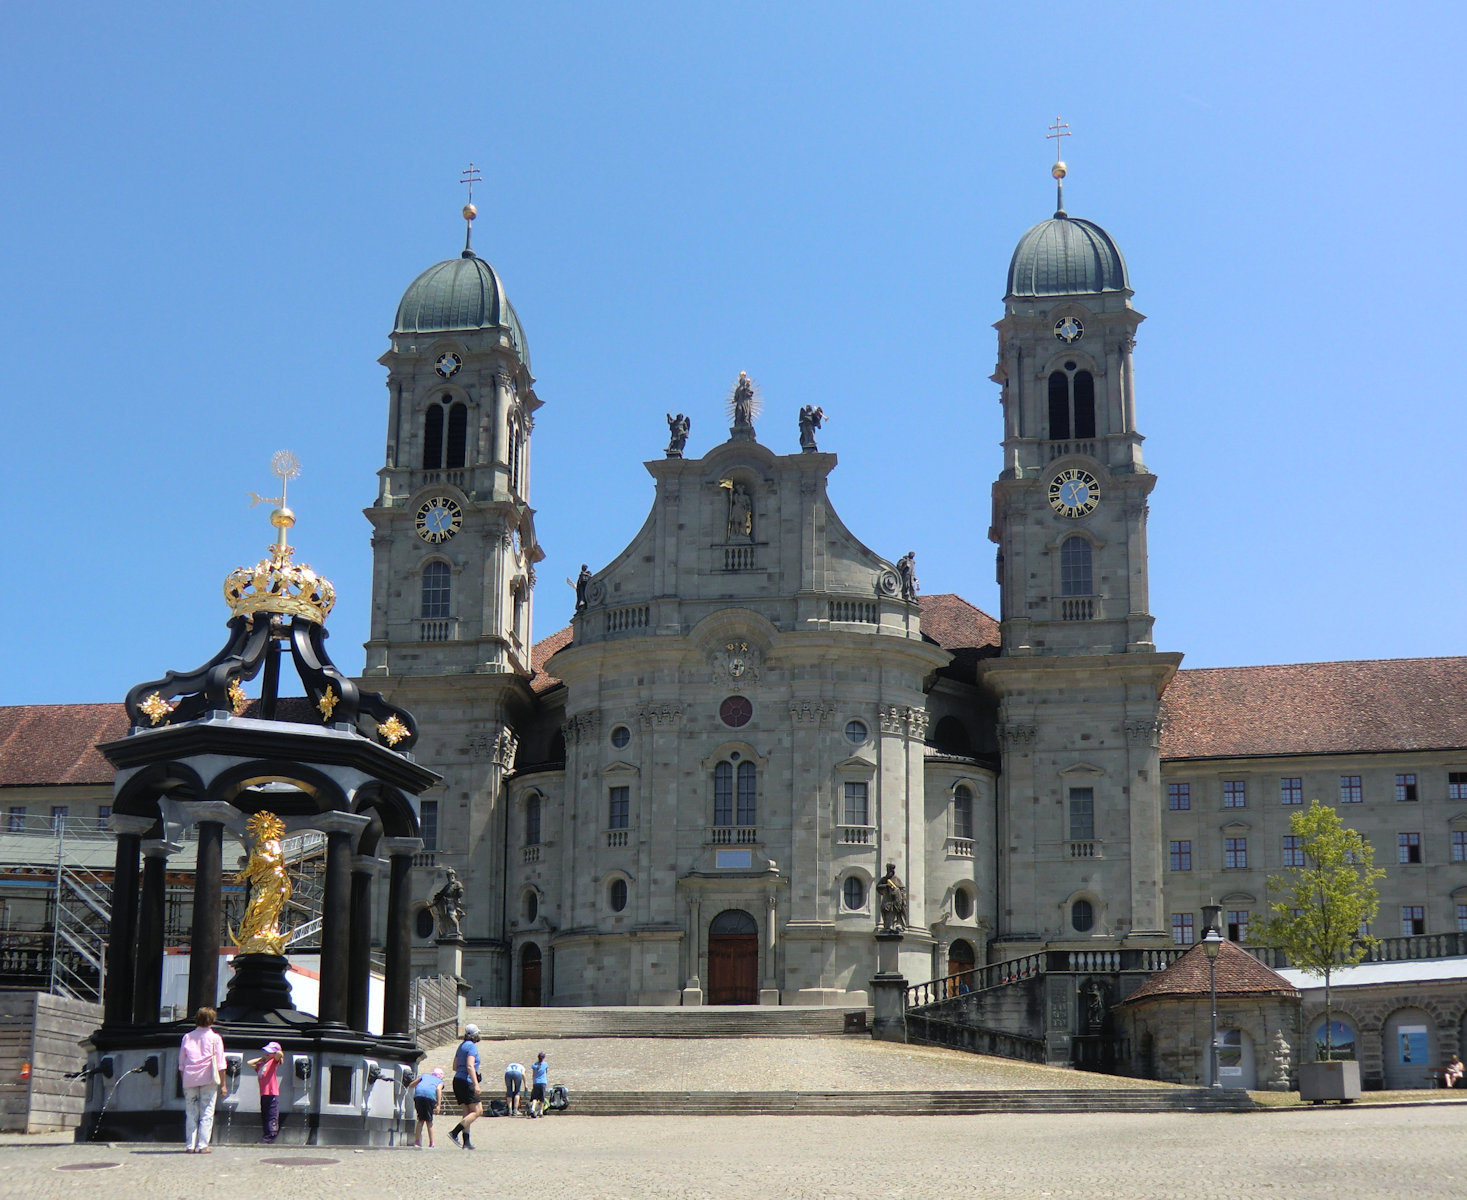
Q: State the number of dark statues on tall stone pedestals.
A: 2